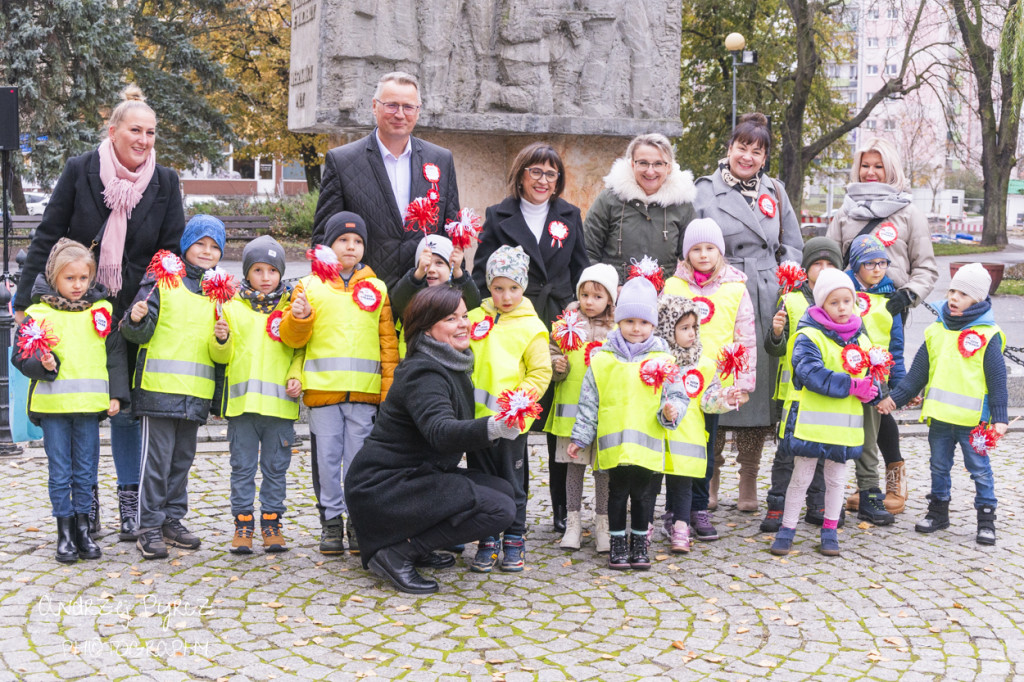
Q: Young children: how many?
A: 14